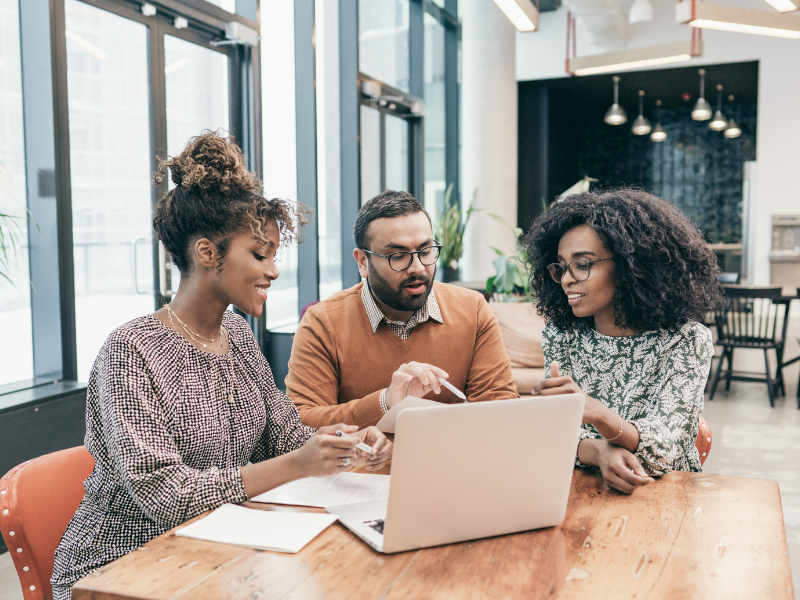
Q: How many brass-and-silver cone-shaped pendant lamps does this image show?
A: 6